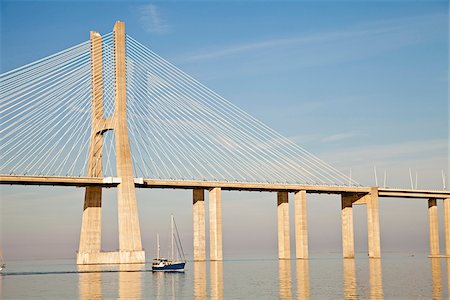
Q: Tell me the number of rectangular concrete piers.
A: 8